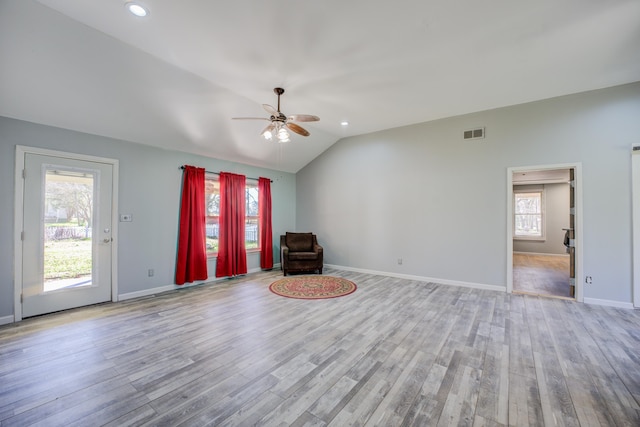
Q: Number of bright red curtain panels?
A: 3